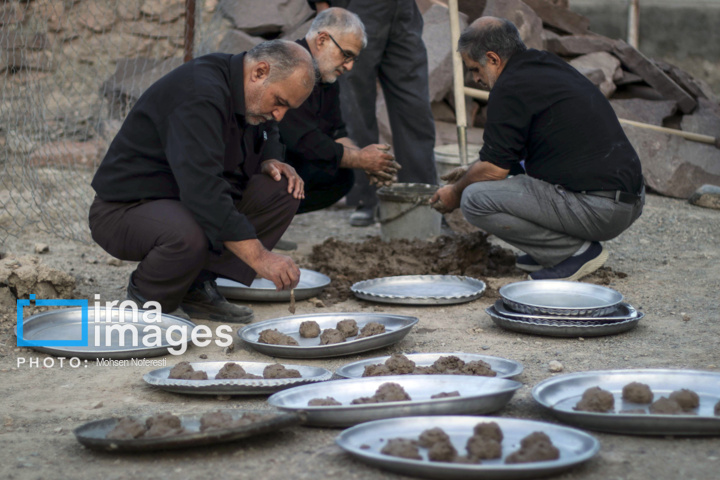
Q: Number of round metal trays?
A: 13